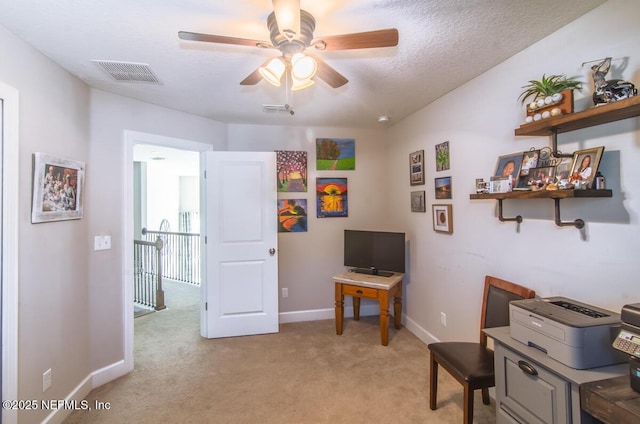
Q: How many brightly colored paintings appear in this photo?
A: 4